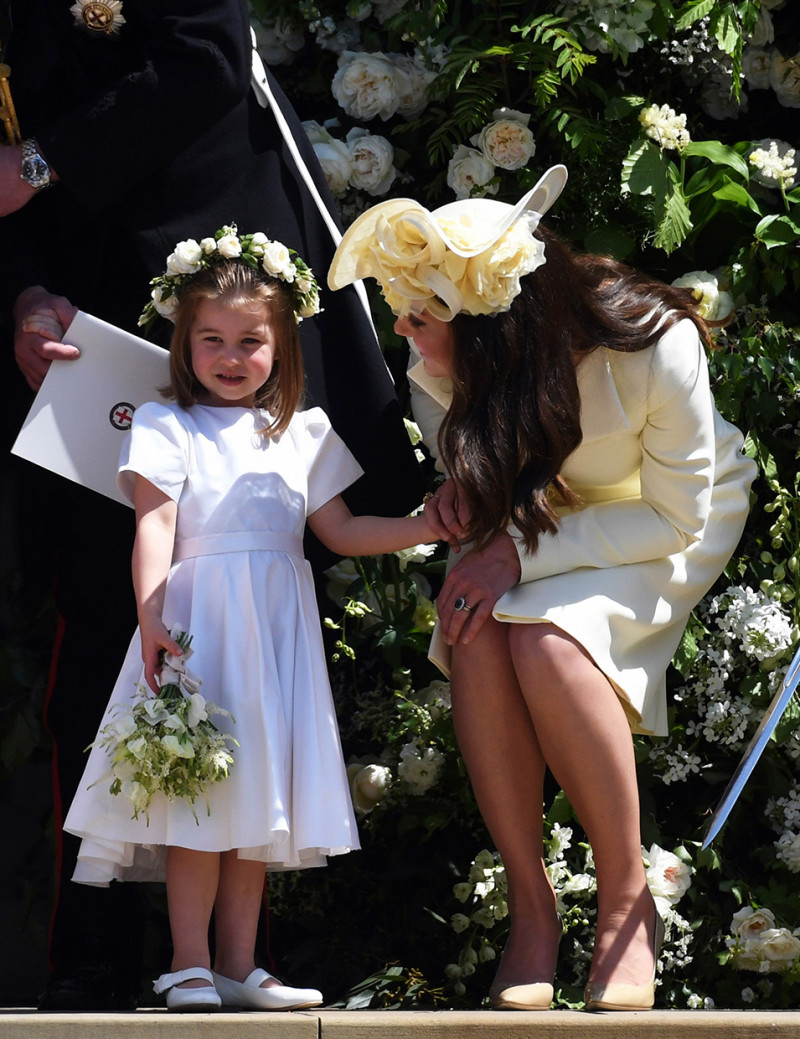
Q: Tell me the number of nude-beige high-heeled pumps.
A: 2